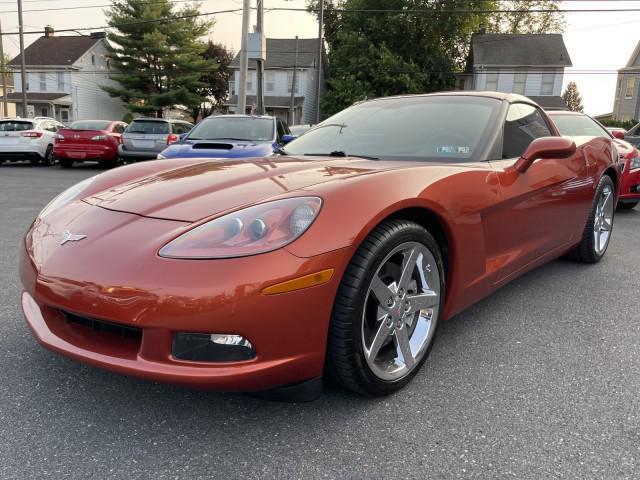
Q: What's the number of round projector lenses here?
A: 2